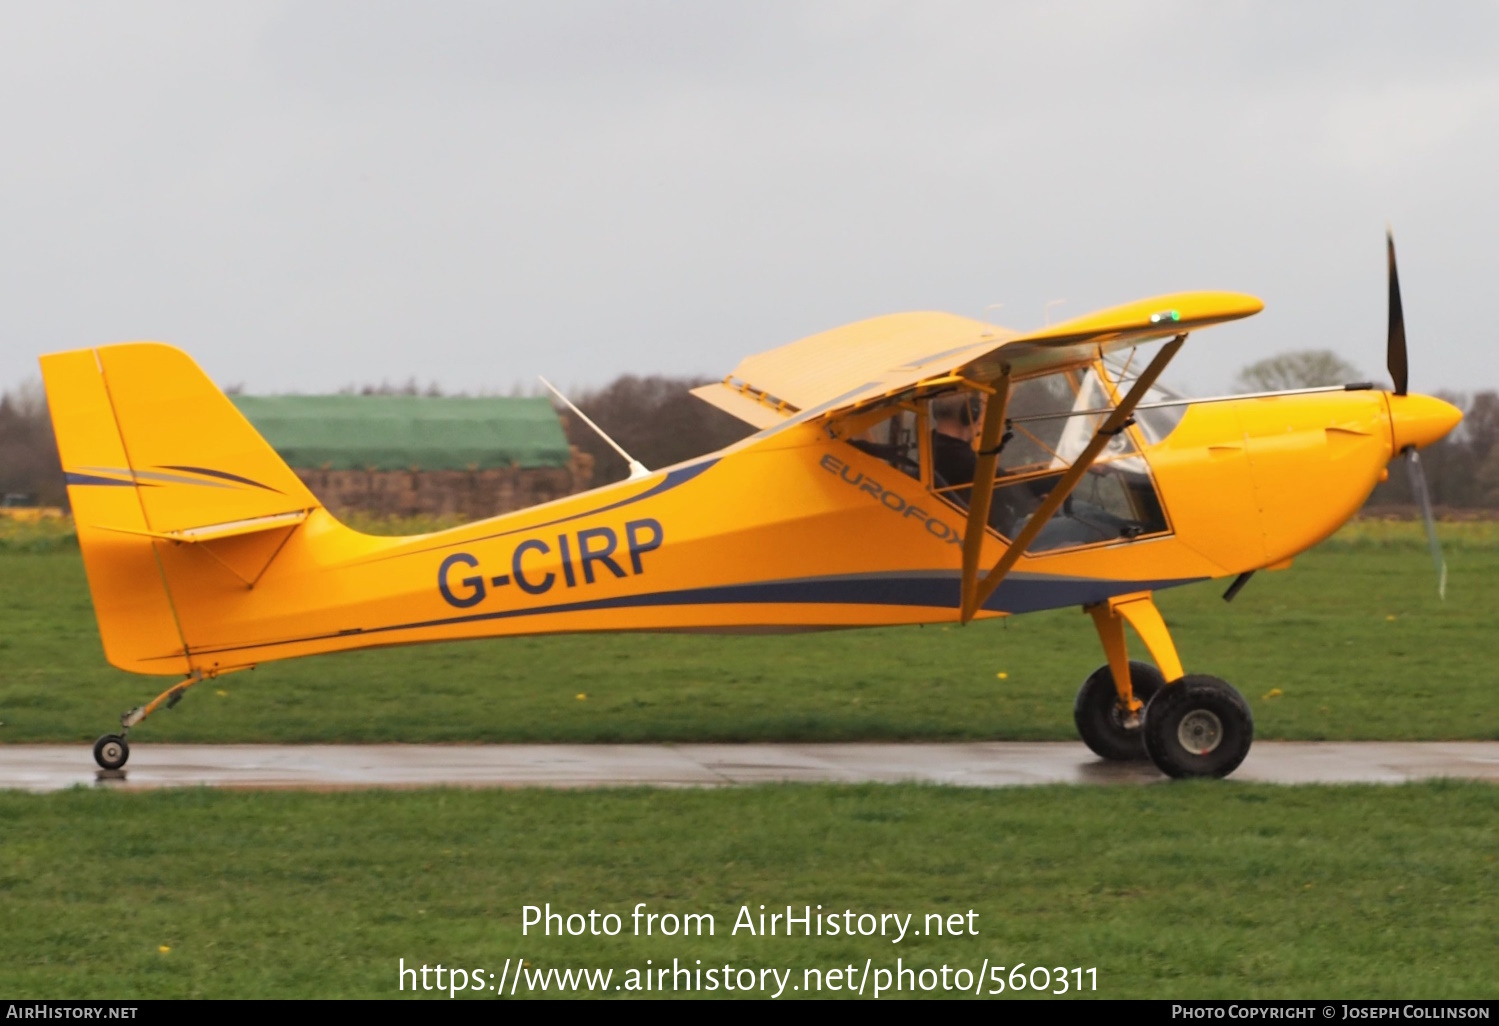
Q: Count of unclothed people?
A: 0